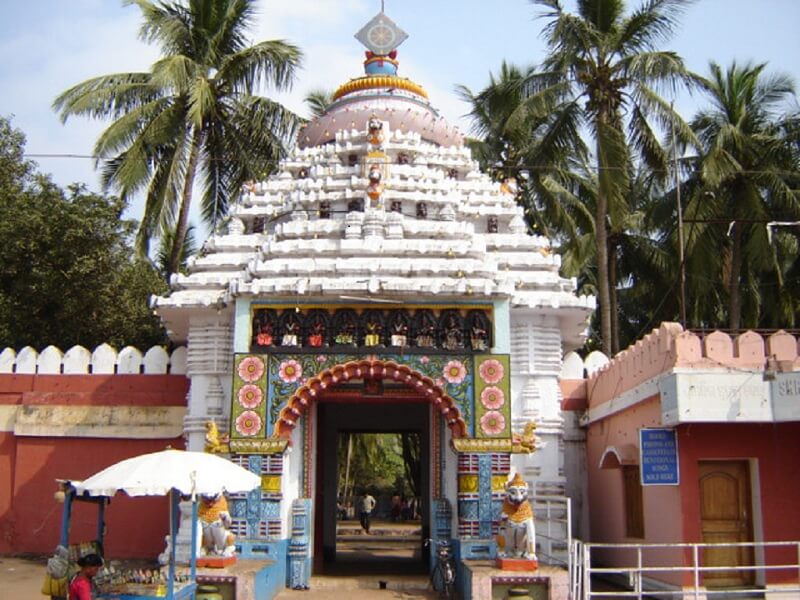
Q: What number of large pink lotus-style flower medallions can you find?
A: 8